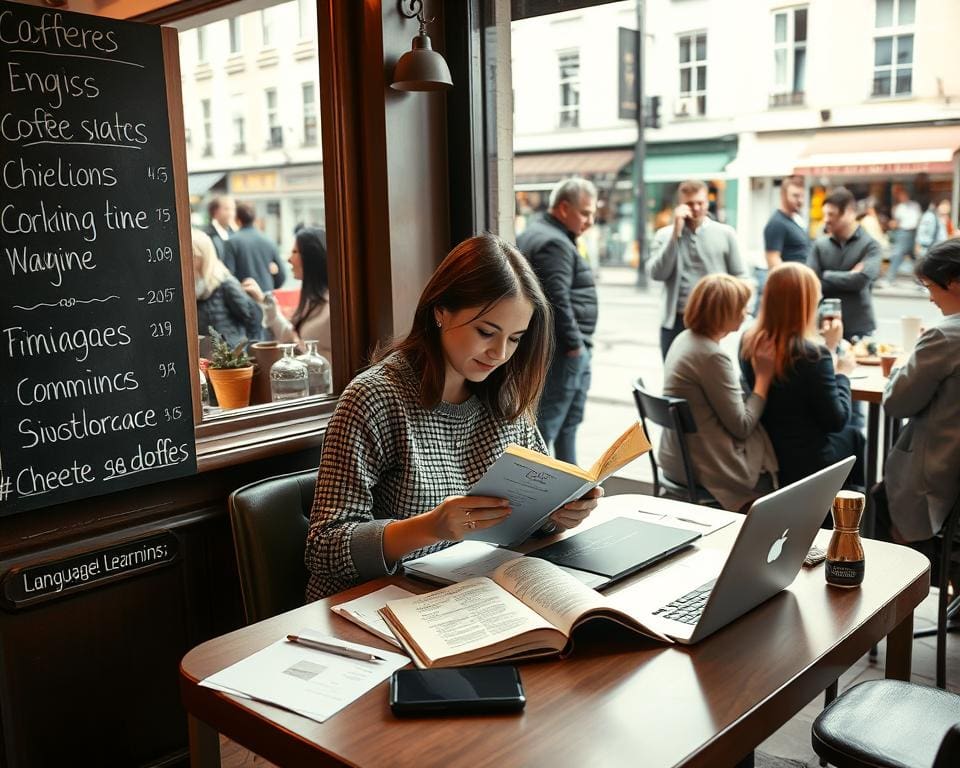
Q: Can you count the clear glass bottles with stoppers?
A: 2